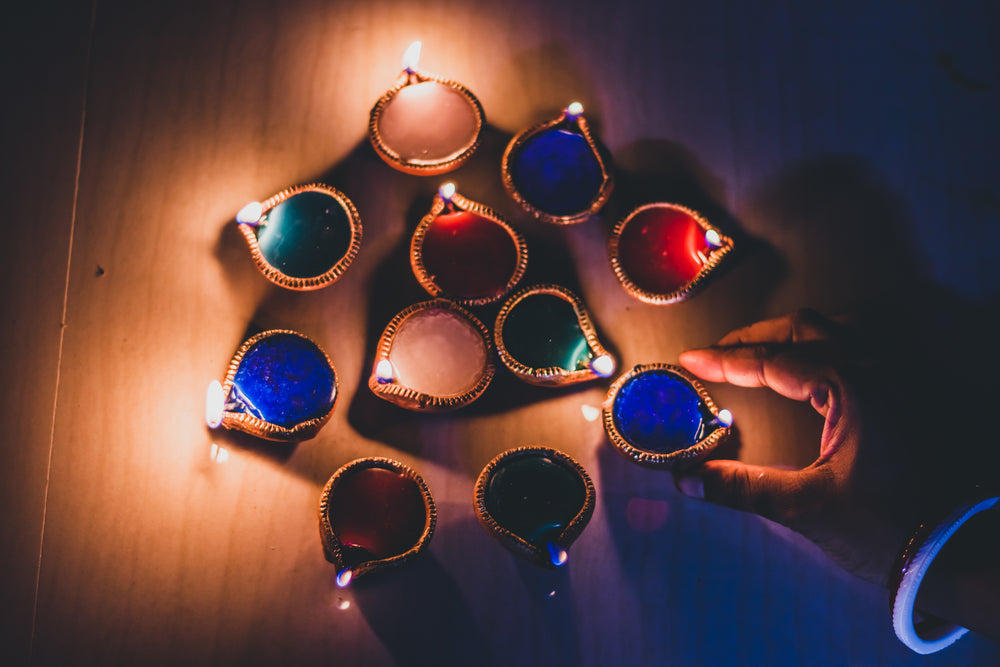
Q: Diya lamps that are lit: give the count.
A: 11